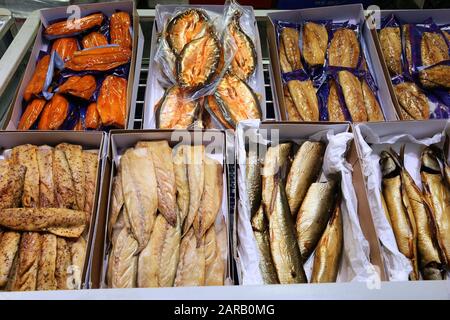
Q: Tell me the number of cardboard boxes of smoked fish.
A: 8